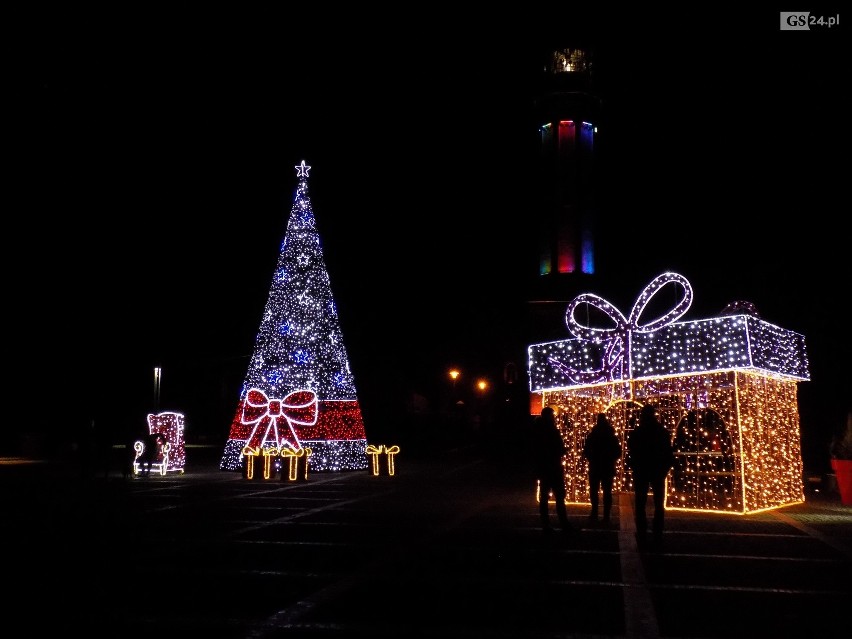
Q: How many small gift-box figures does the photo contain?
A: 3